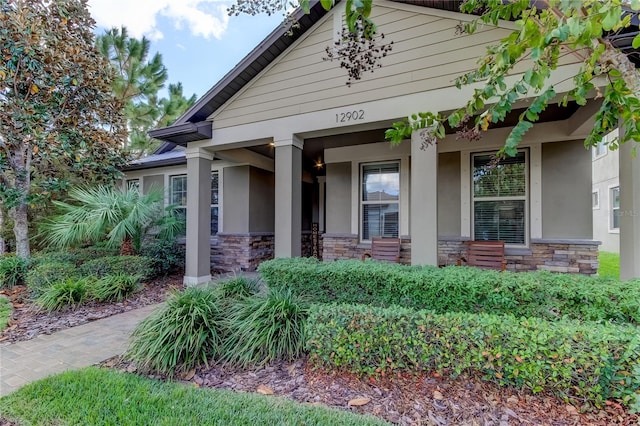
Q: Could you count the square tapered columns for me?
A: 4